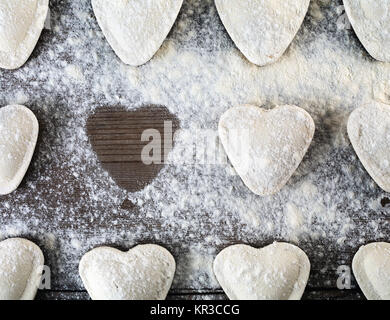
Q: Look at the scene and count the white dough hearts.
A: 11